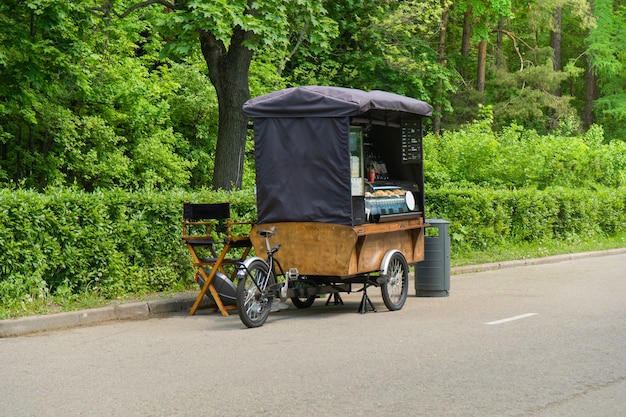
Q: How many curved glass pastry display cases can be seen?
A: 1